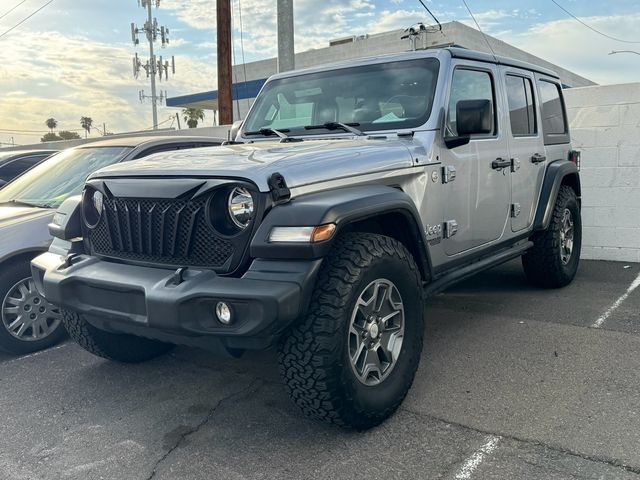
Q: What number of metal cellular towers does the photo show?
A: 1